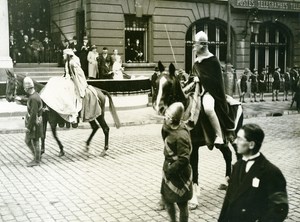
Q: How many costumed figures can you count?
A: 4